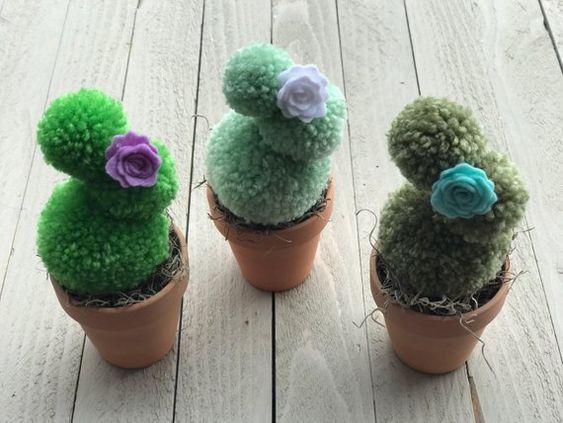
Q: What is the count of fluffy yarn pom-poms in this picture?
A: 9